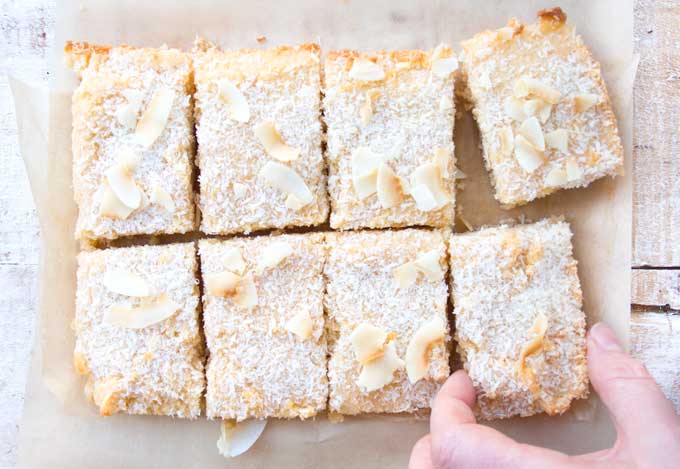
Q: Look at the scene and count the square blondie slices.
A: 8